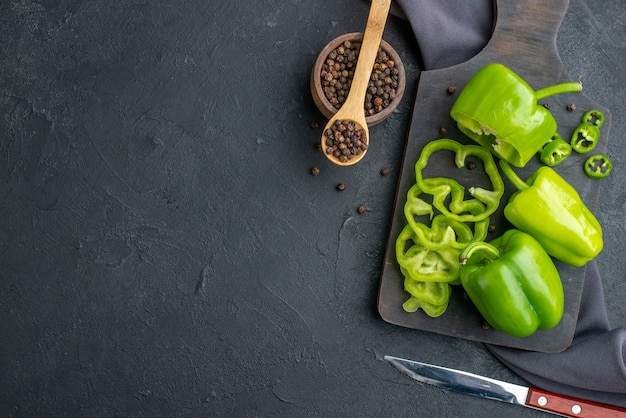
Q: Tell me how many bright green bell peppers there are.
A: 3